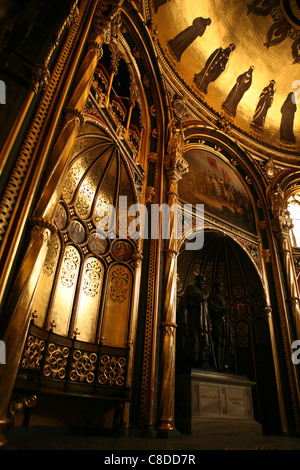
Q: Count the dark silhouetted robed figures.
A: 5